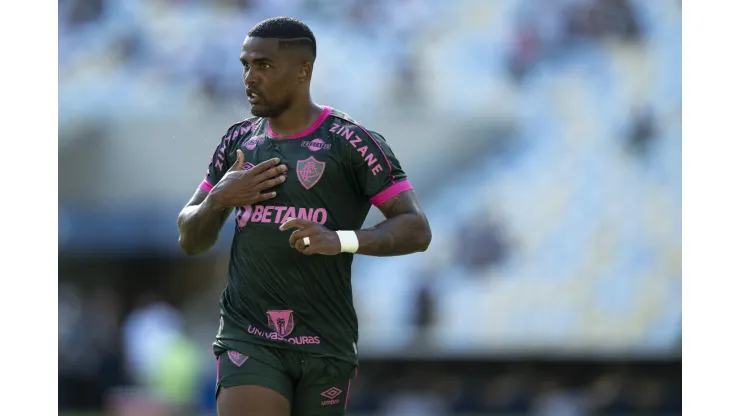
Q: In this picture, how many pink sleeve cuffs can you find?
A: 2